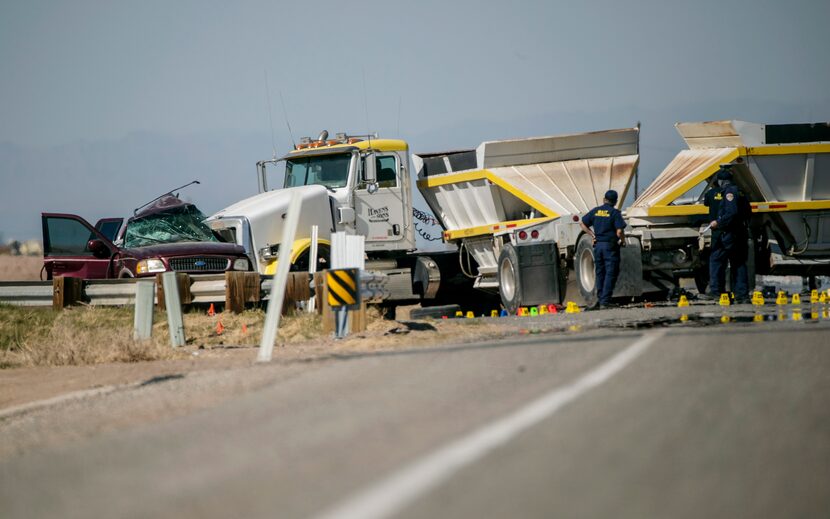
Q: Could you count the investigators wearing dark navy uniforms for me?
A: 3